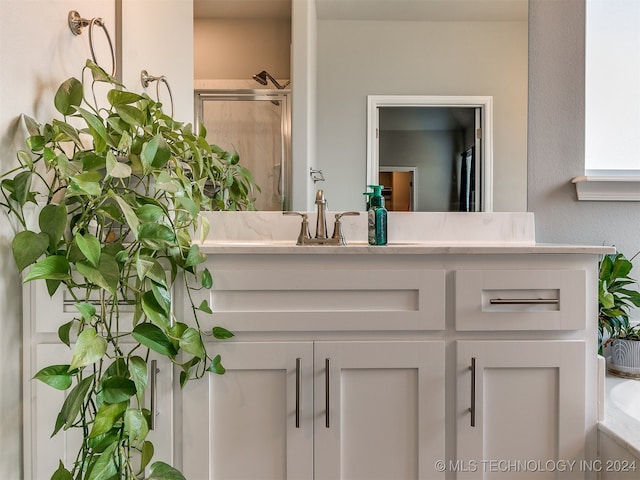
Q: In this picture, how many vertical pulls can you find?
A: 4